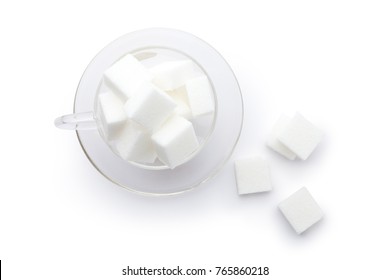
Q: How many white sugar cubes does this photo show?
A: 11